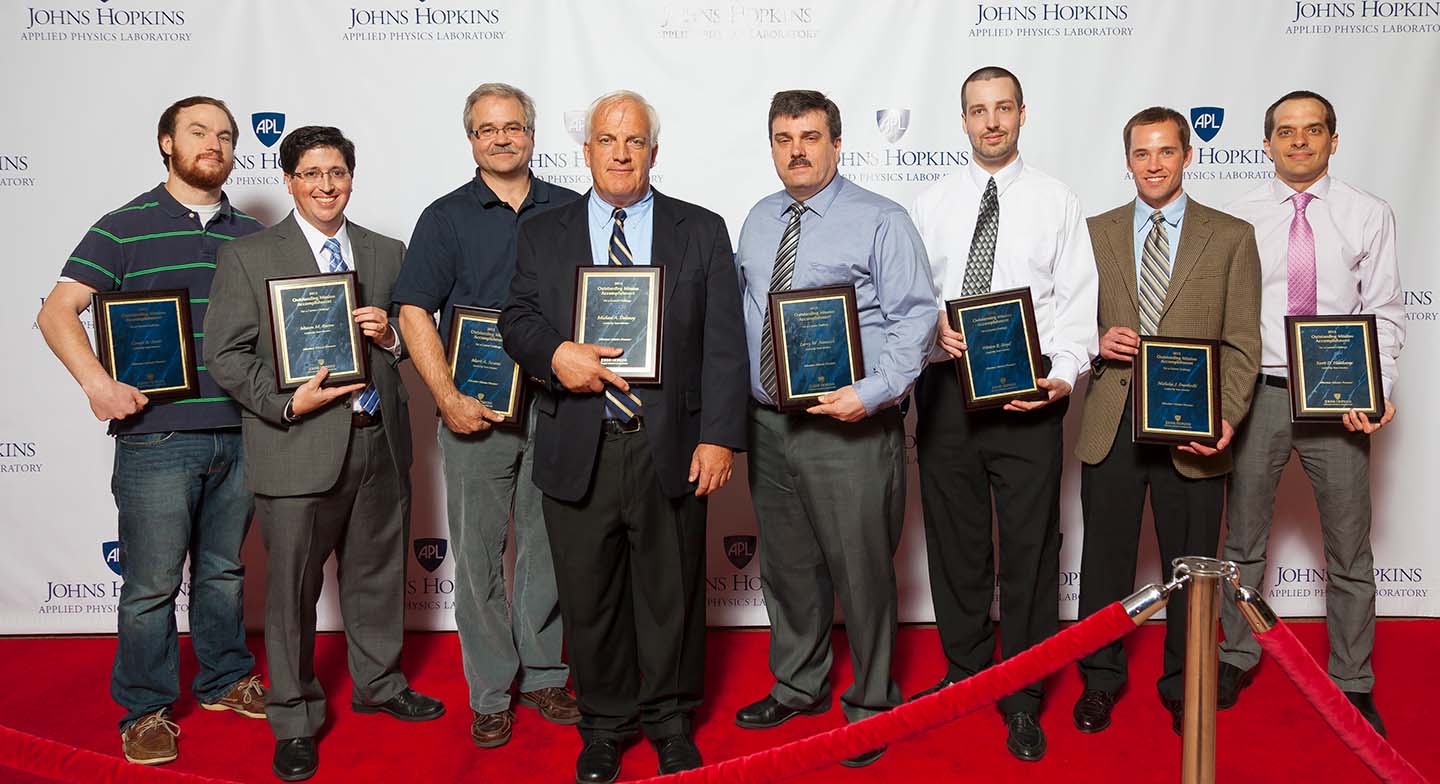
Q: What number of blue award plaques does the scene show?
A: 8